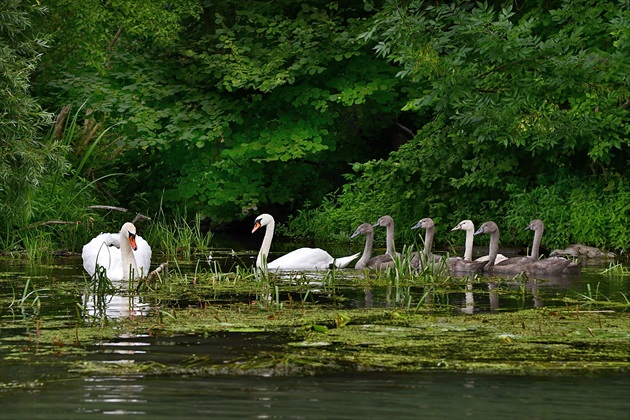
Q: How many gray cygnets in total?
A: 5